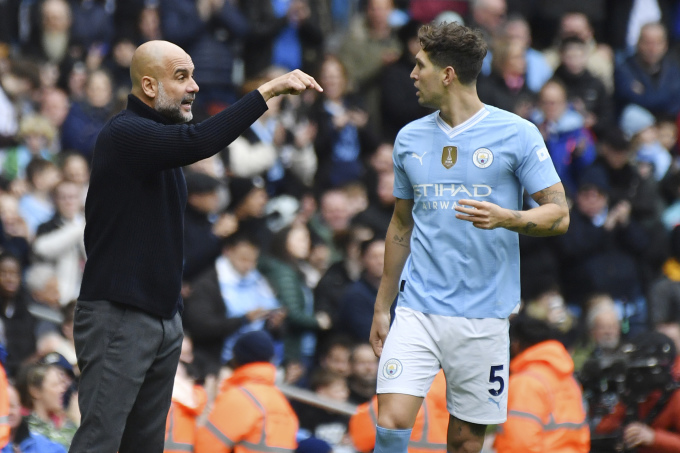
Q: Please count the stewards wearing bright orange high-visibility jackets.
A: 5